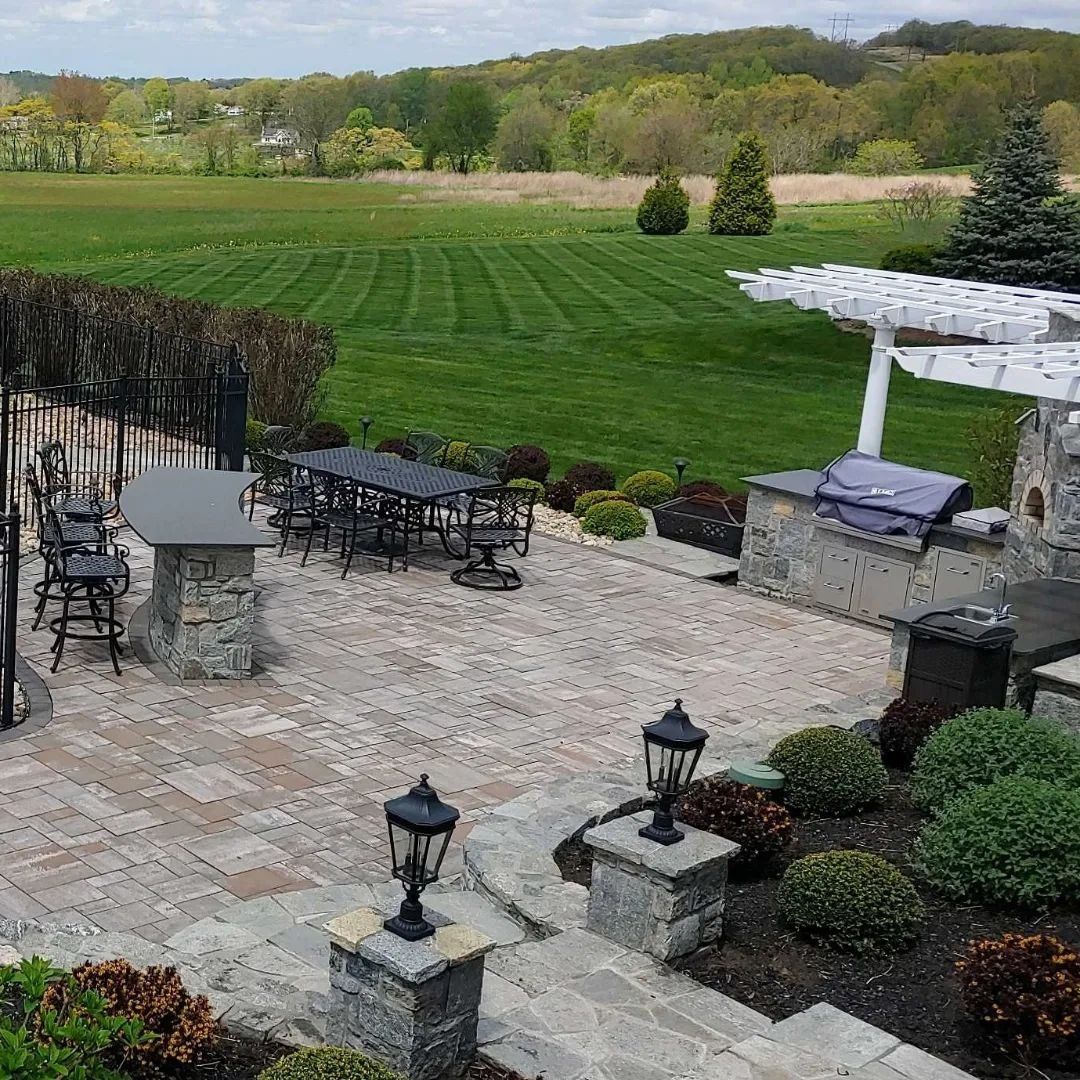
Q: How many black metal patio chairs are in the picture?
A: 9